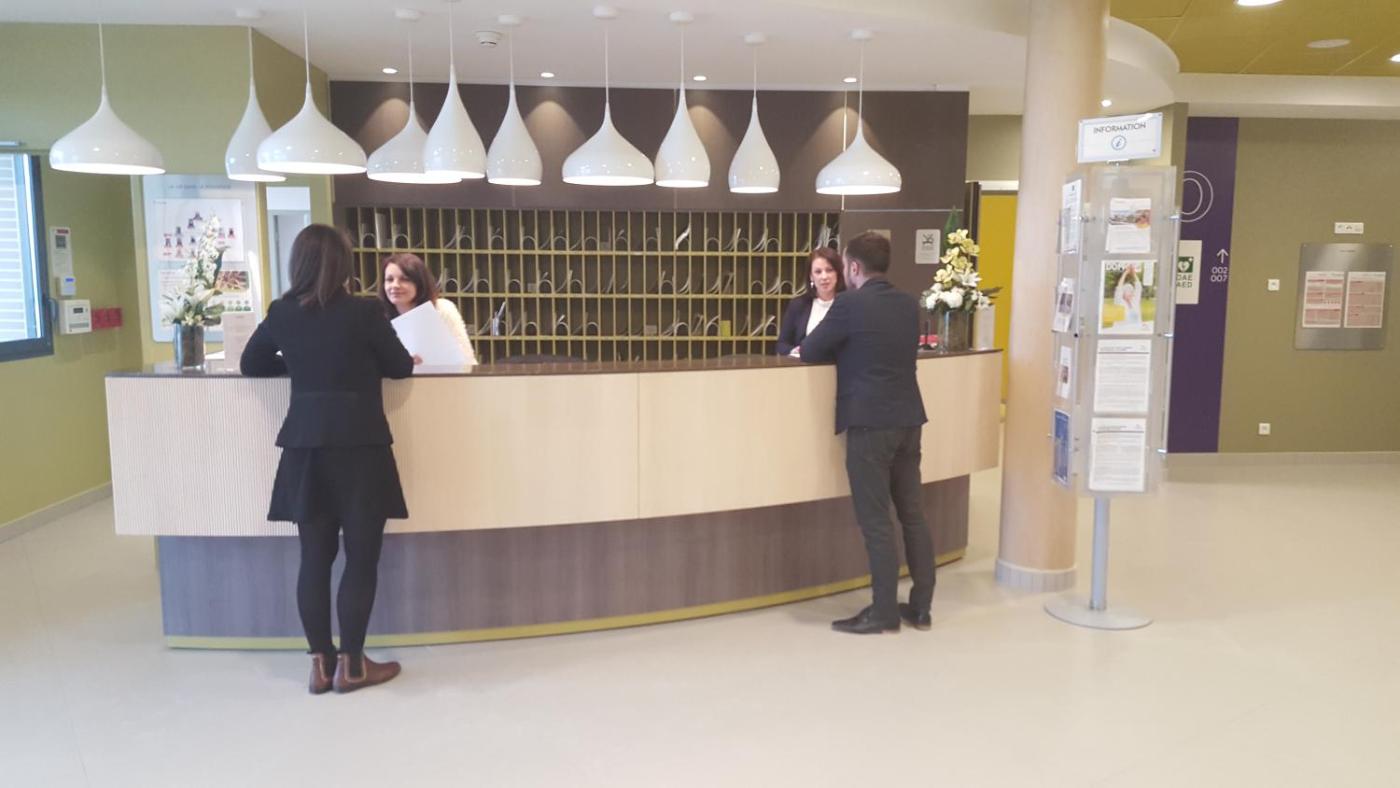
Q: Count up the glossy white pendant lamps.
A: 10